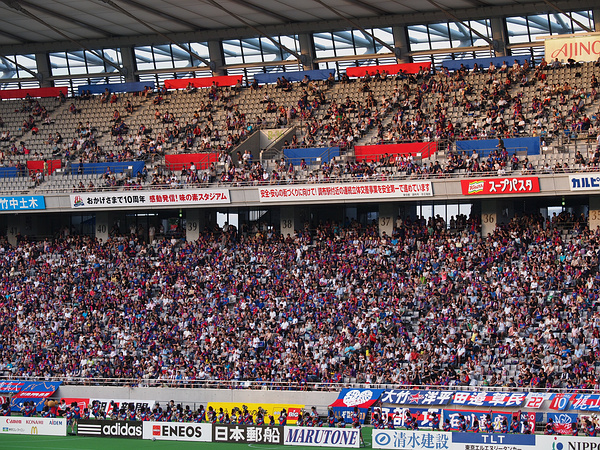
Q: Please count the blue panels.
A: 7